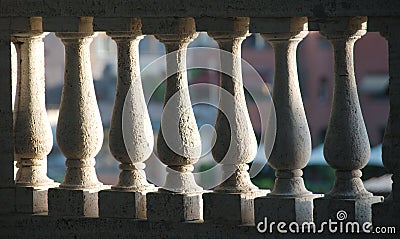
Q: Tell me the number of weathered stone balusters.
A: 7